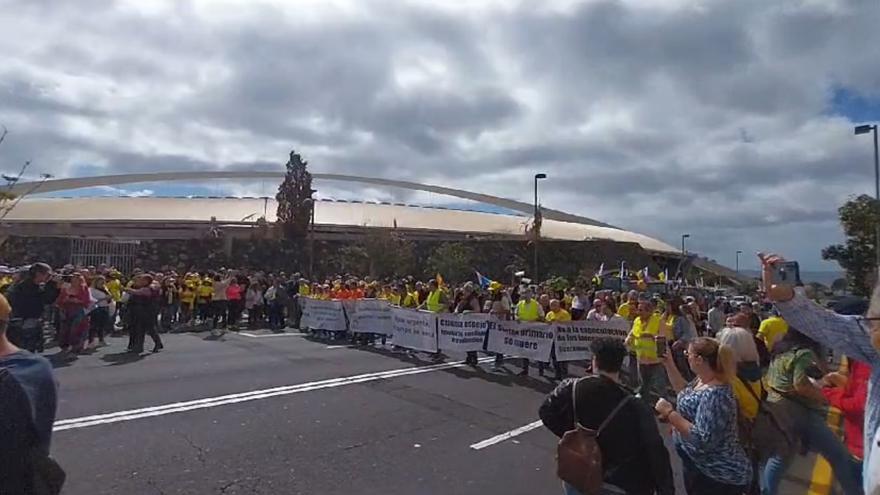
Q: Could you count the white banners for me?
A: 6